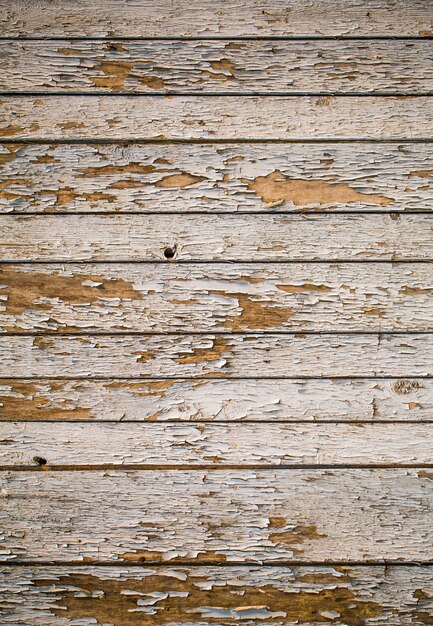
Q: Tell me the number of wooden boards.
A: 11